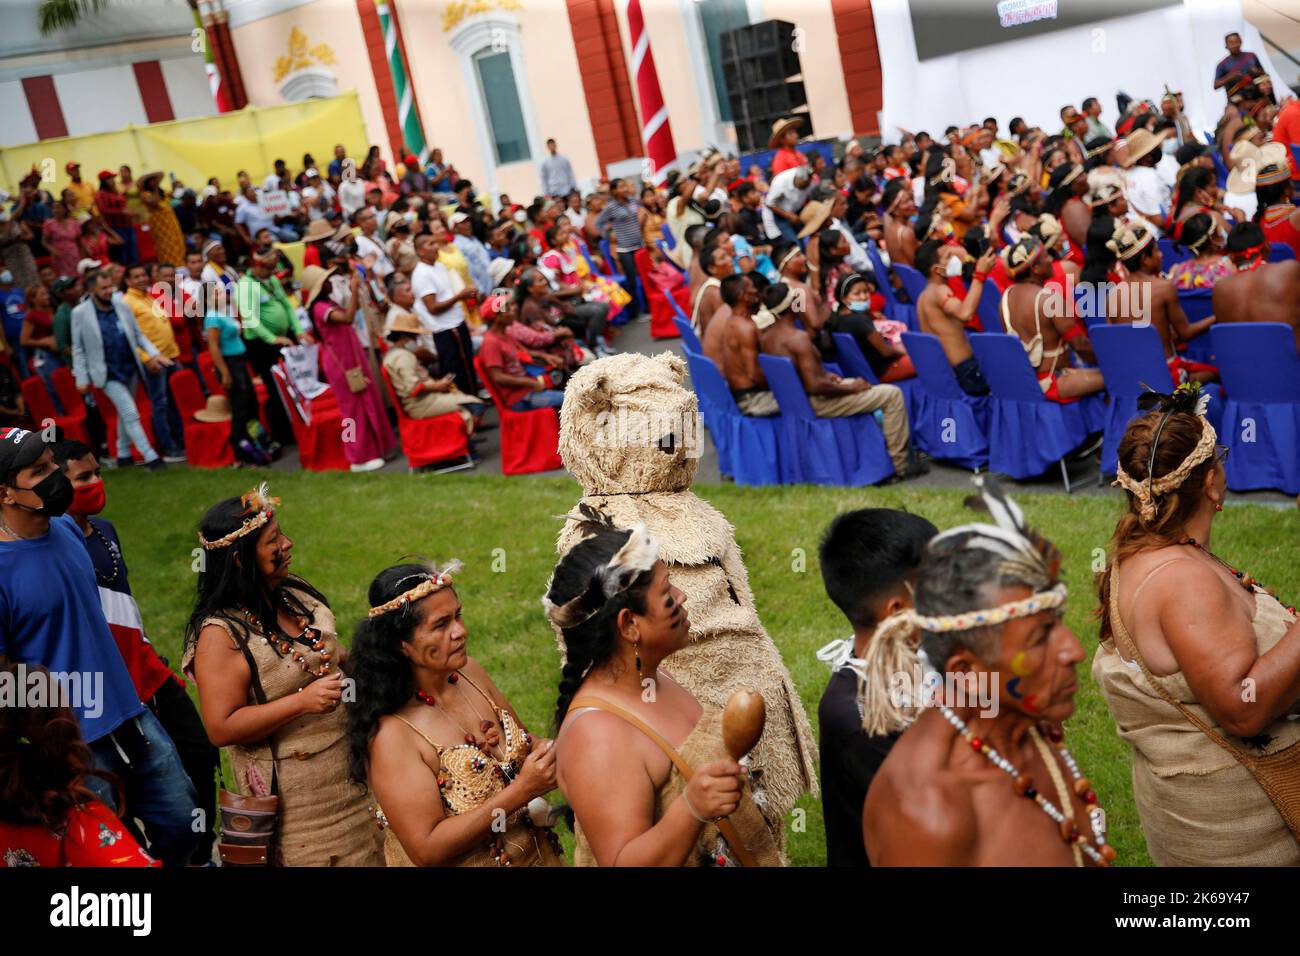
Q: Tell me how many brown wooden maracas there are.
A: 1